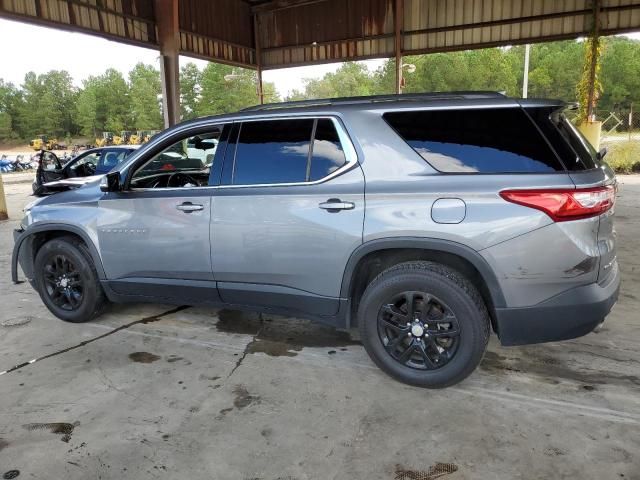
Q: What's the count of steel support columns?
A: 4